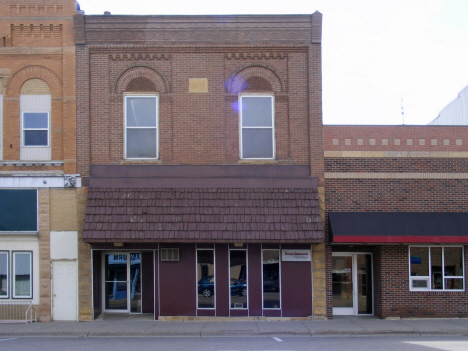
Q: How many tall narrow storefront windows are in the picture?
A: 3